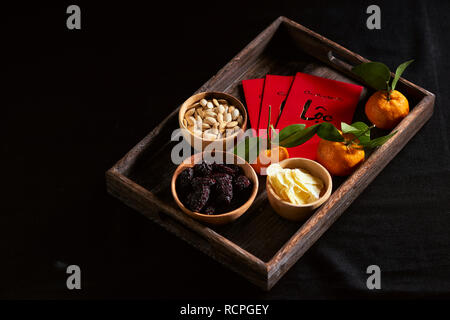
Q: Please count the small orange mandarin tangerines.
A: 3